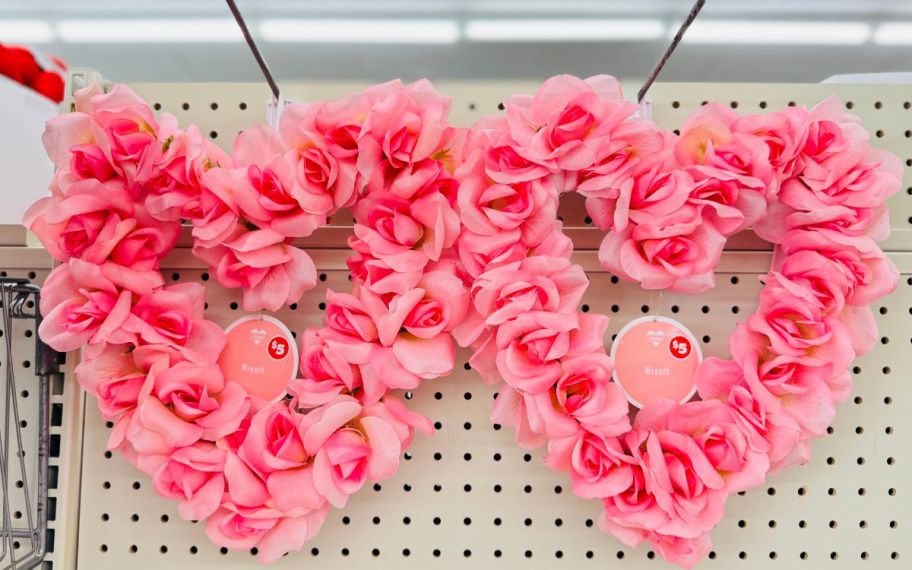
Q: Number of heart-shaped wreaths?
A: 2